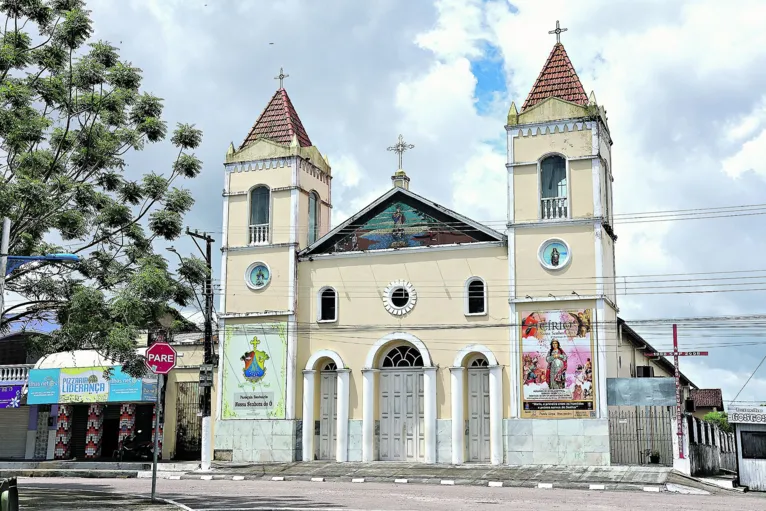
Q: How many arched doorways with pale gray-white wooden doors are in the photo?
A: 3